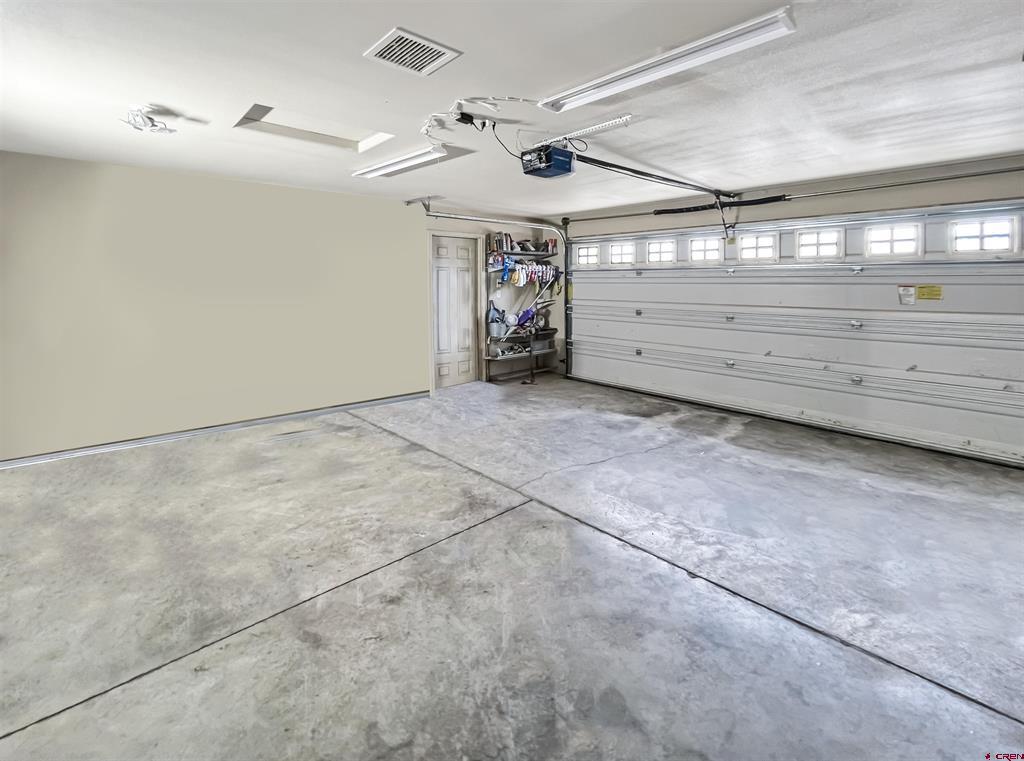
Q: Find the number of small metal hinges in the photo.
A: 9